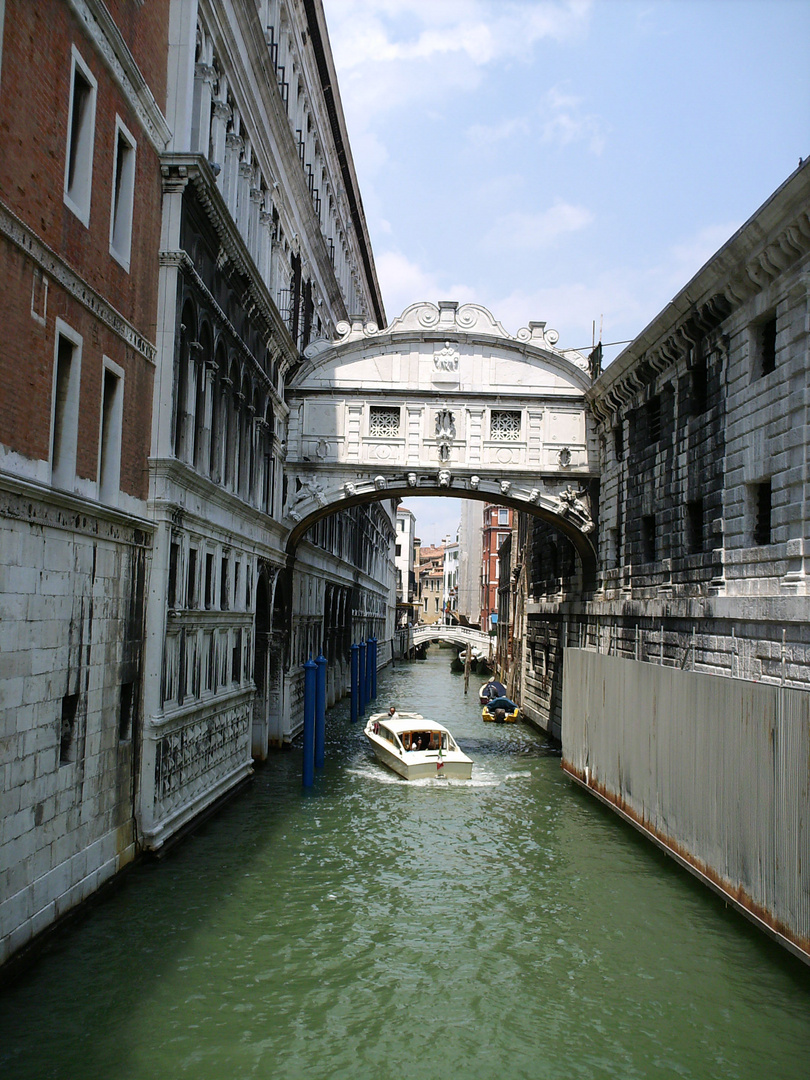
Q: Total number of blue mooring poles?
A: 6